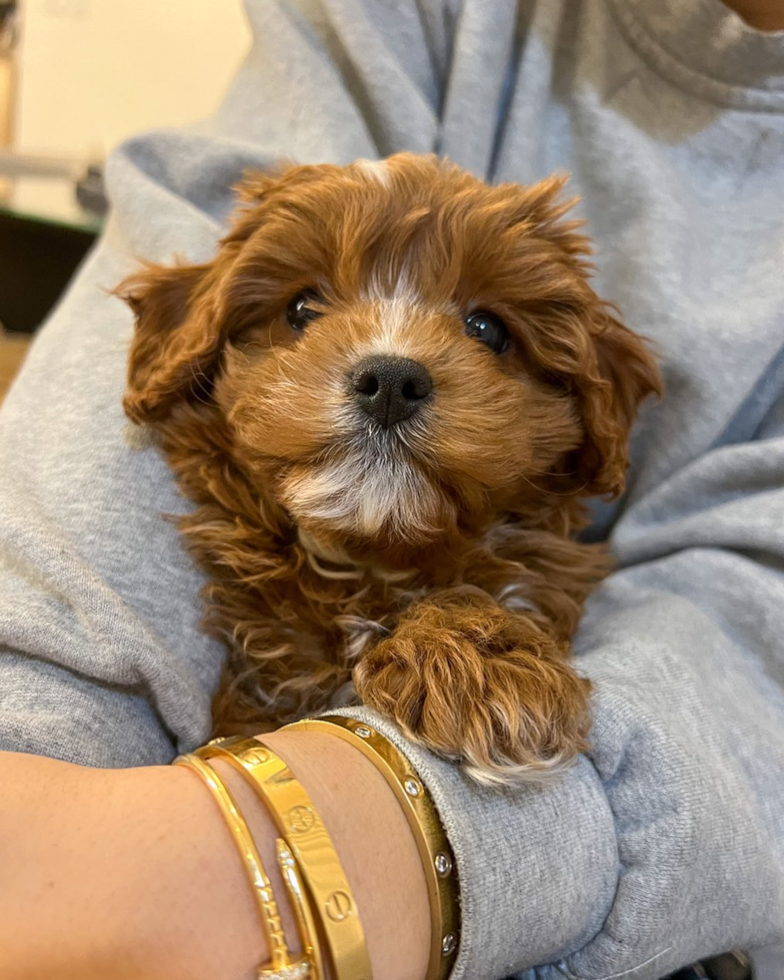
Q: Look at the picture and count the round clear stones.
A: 4